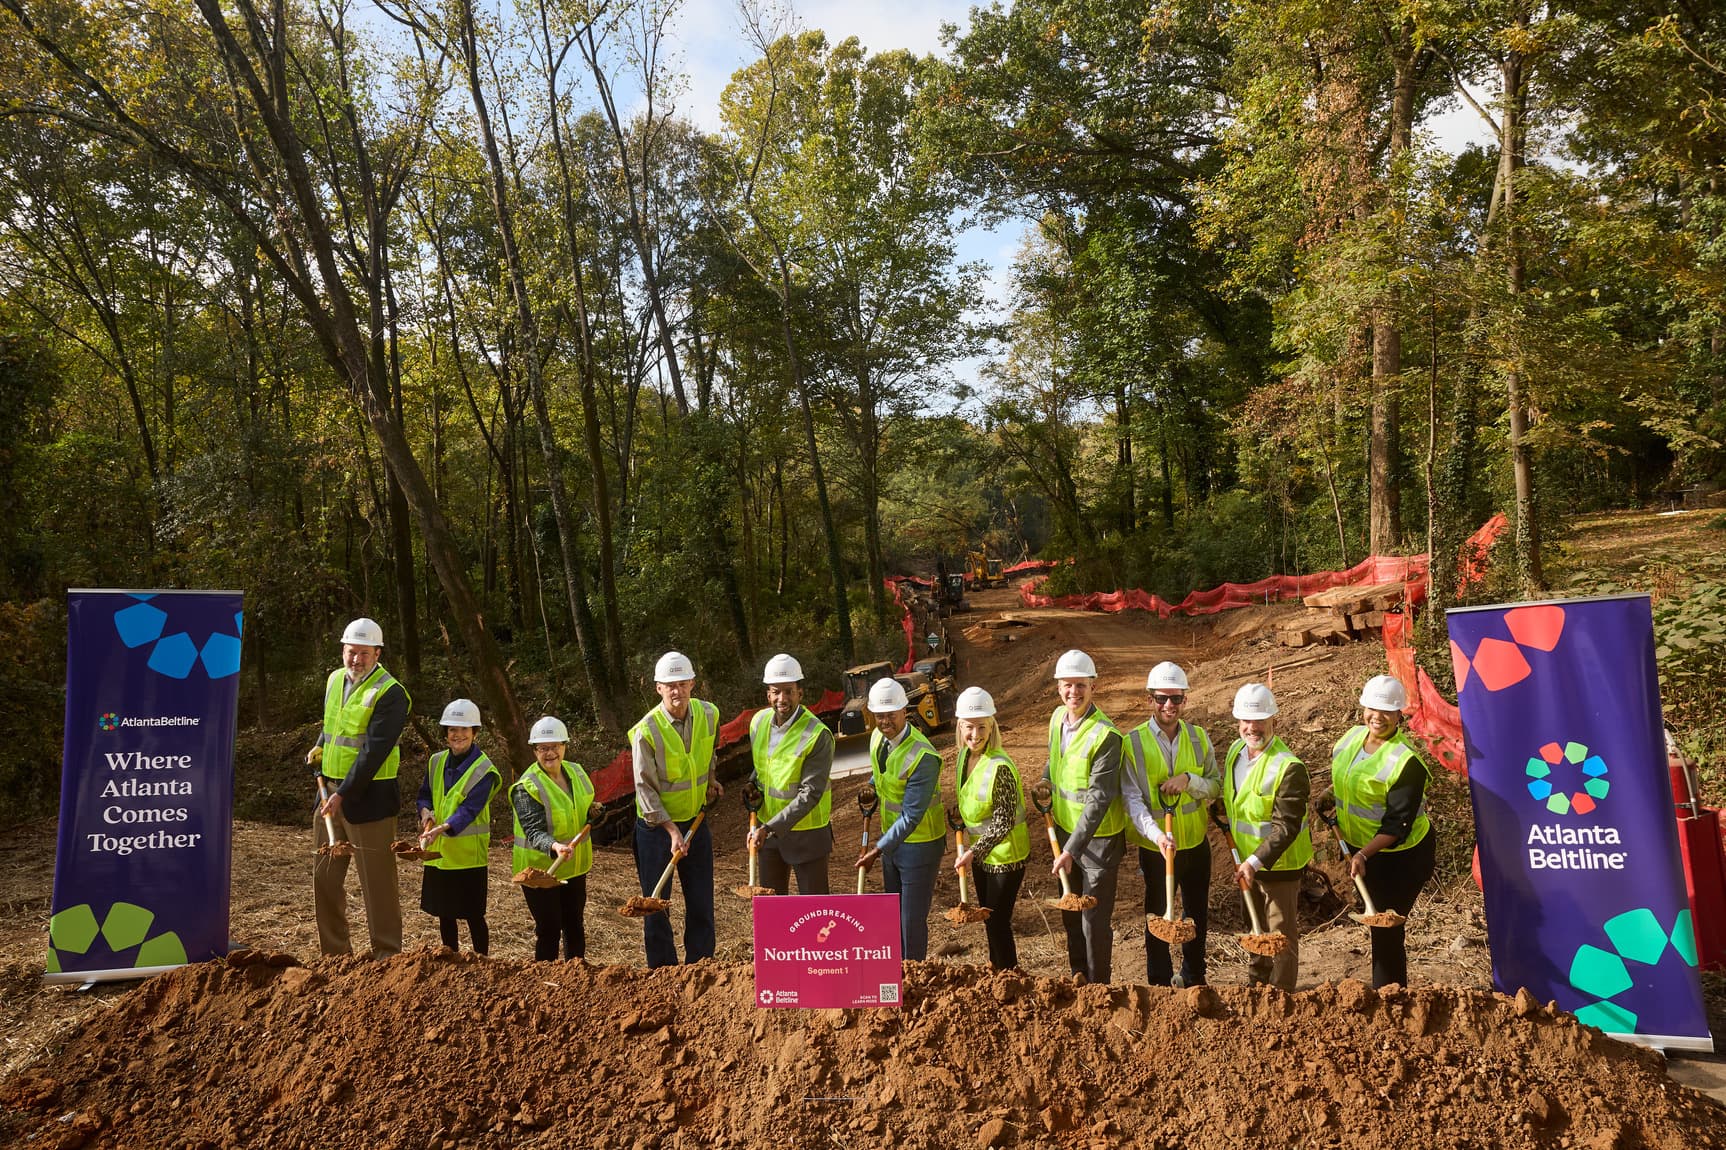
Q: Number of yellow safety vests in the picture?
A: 11